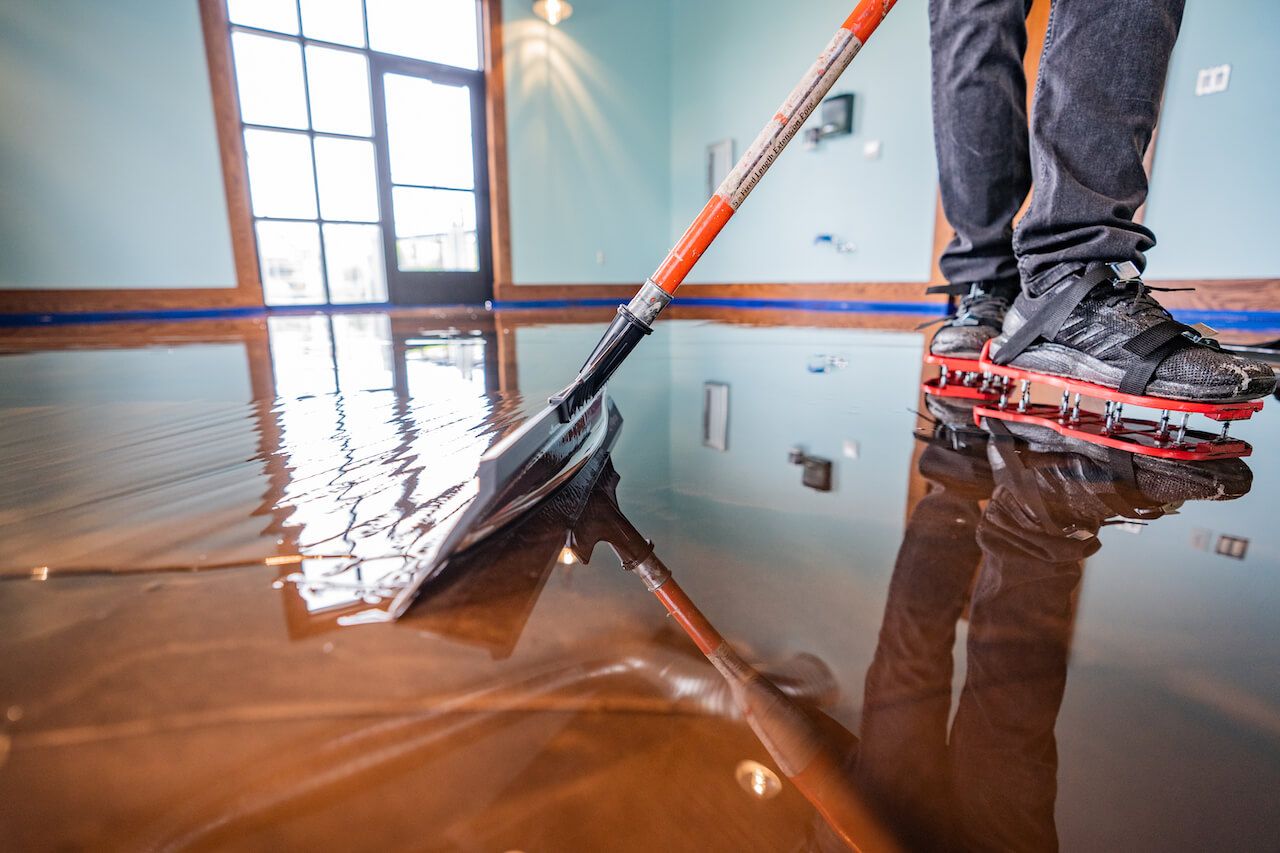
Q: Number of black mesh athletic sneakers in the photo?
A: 2